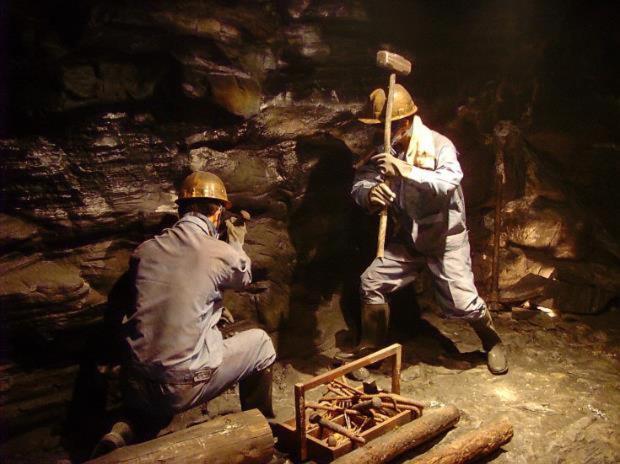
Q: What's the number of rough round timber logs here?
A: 3